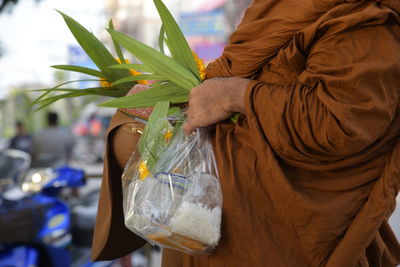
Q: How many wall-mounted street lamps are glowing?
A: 0